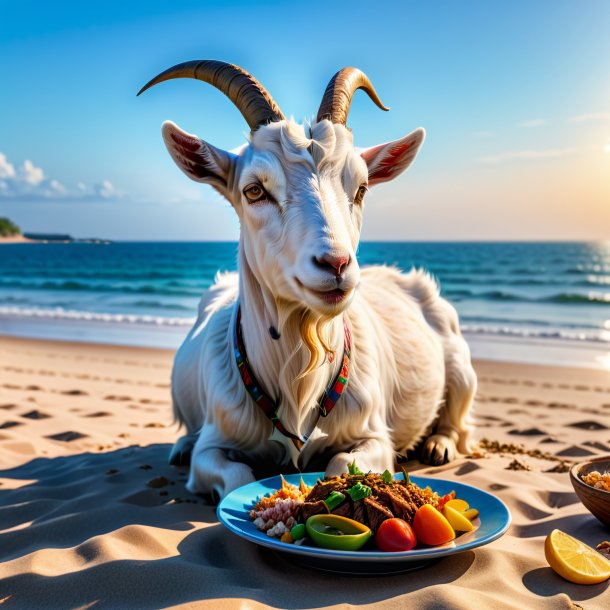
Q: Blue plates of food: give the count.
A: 1